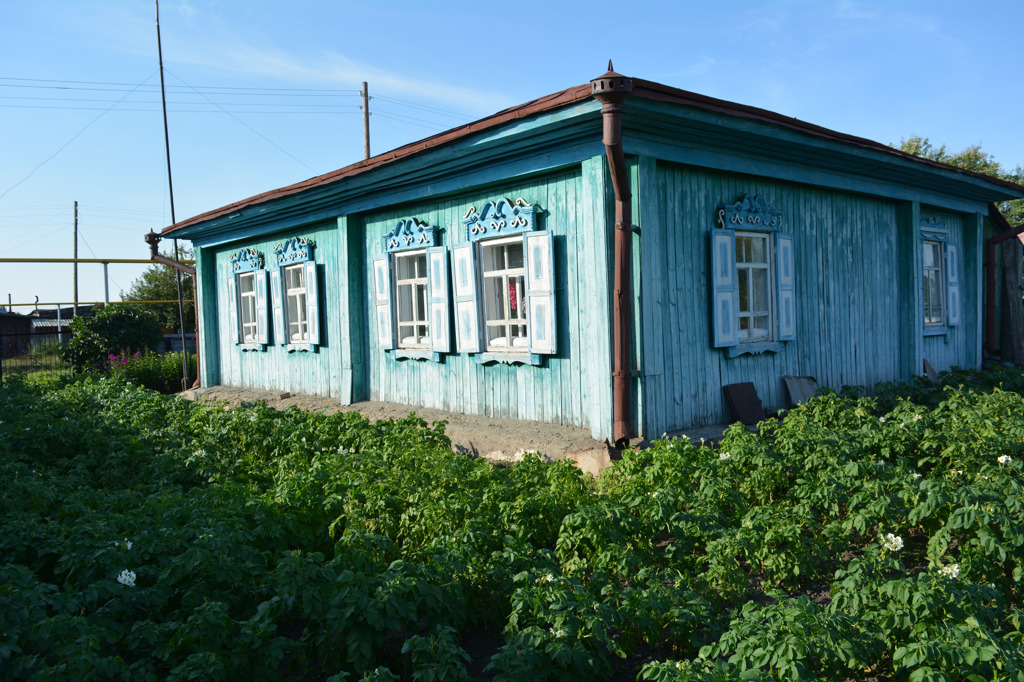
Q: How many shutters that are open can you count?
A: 11